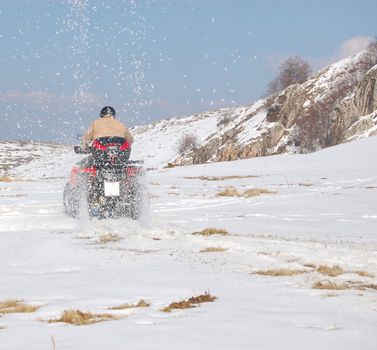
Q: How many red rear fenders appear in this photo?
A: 2